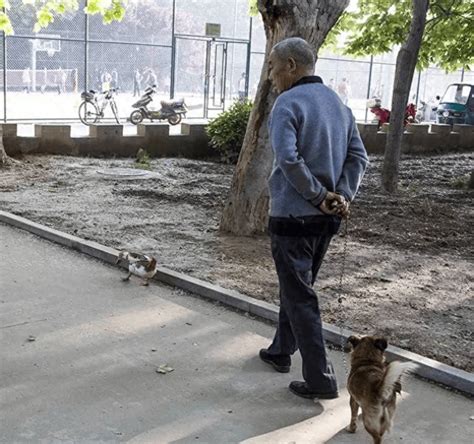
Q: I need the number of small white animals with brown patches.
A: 1